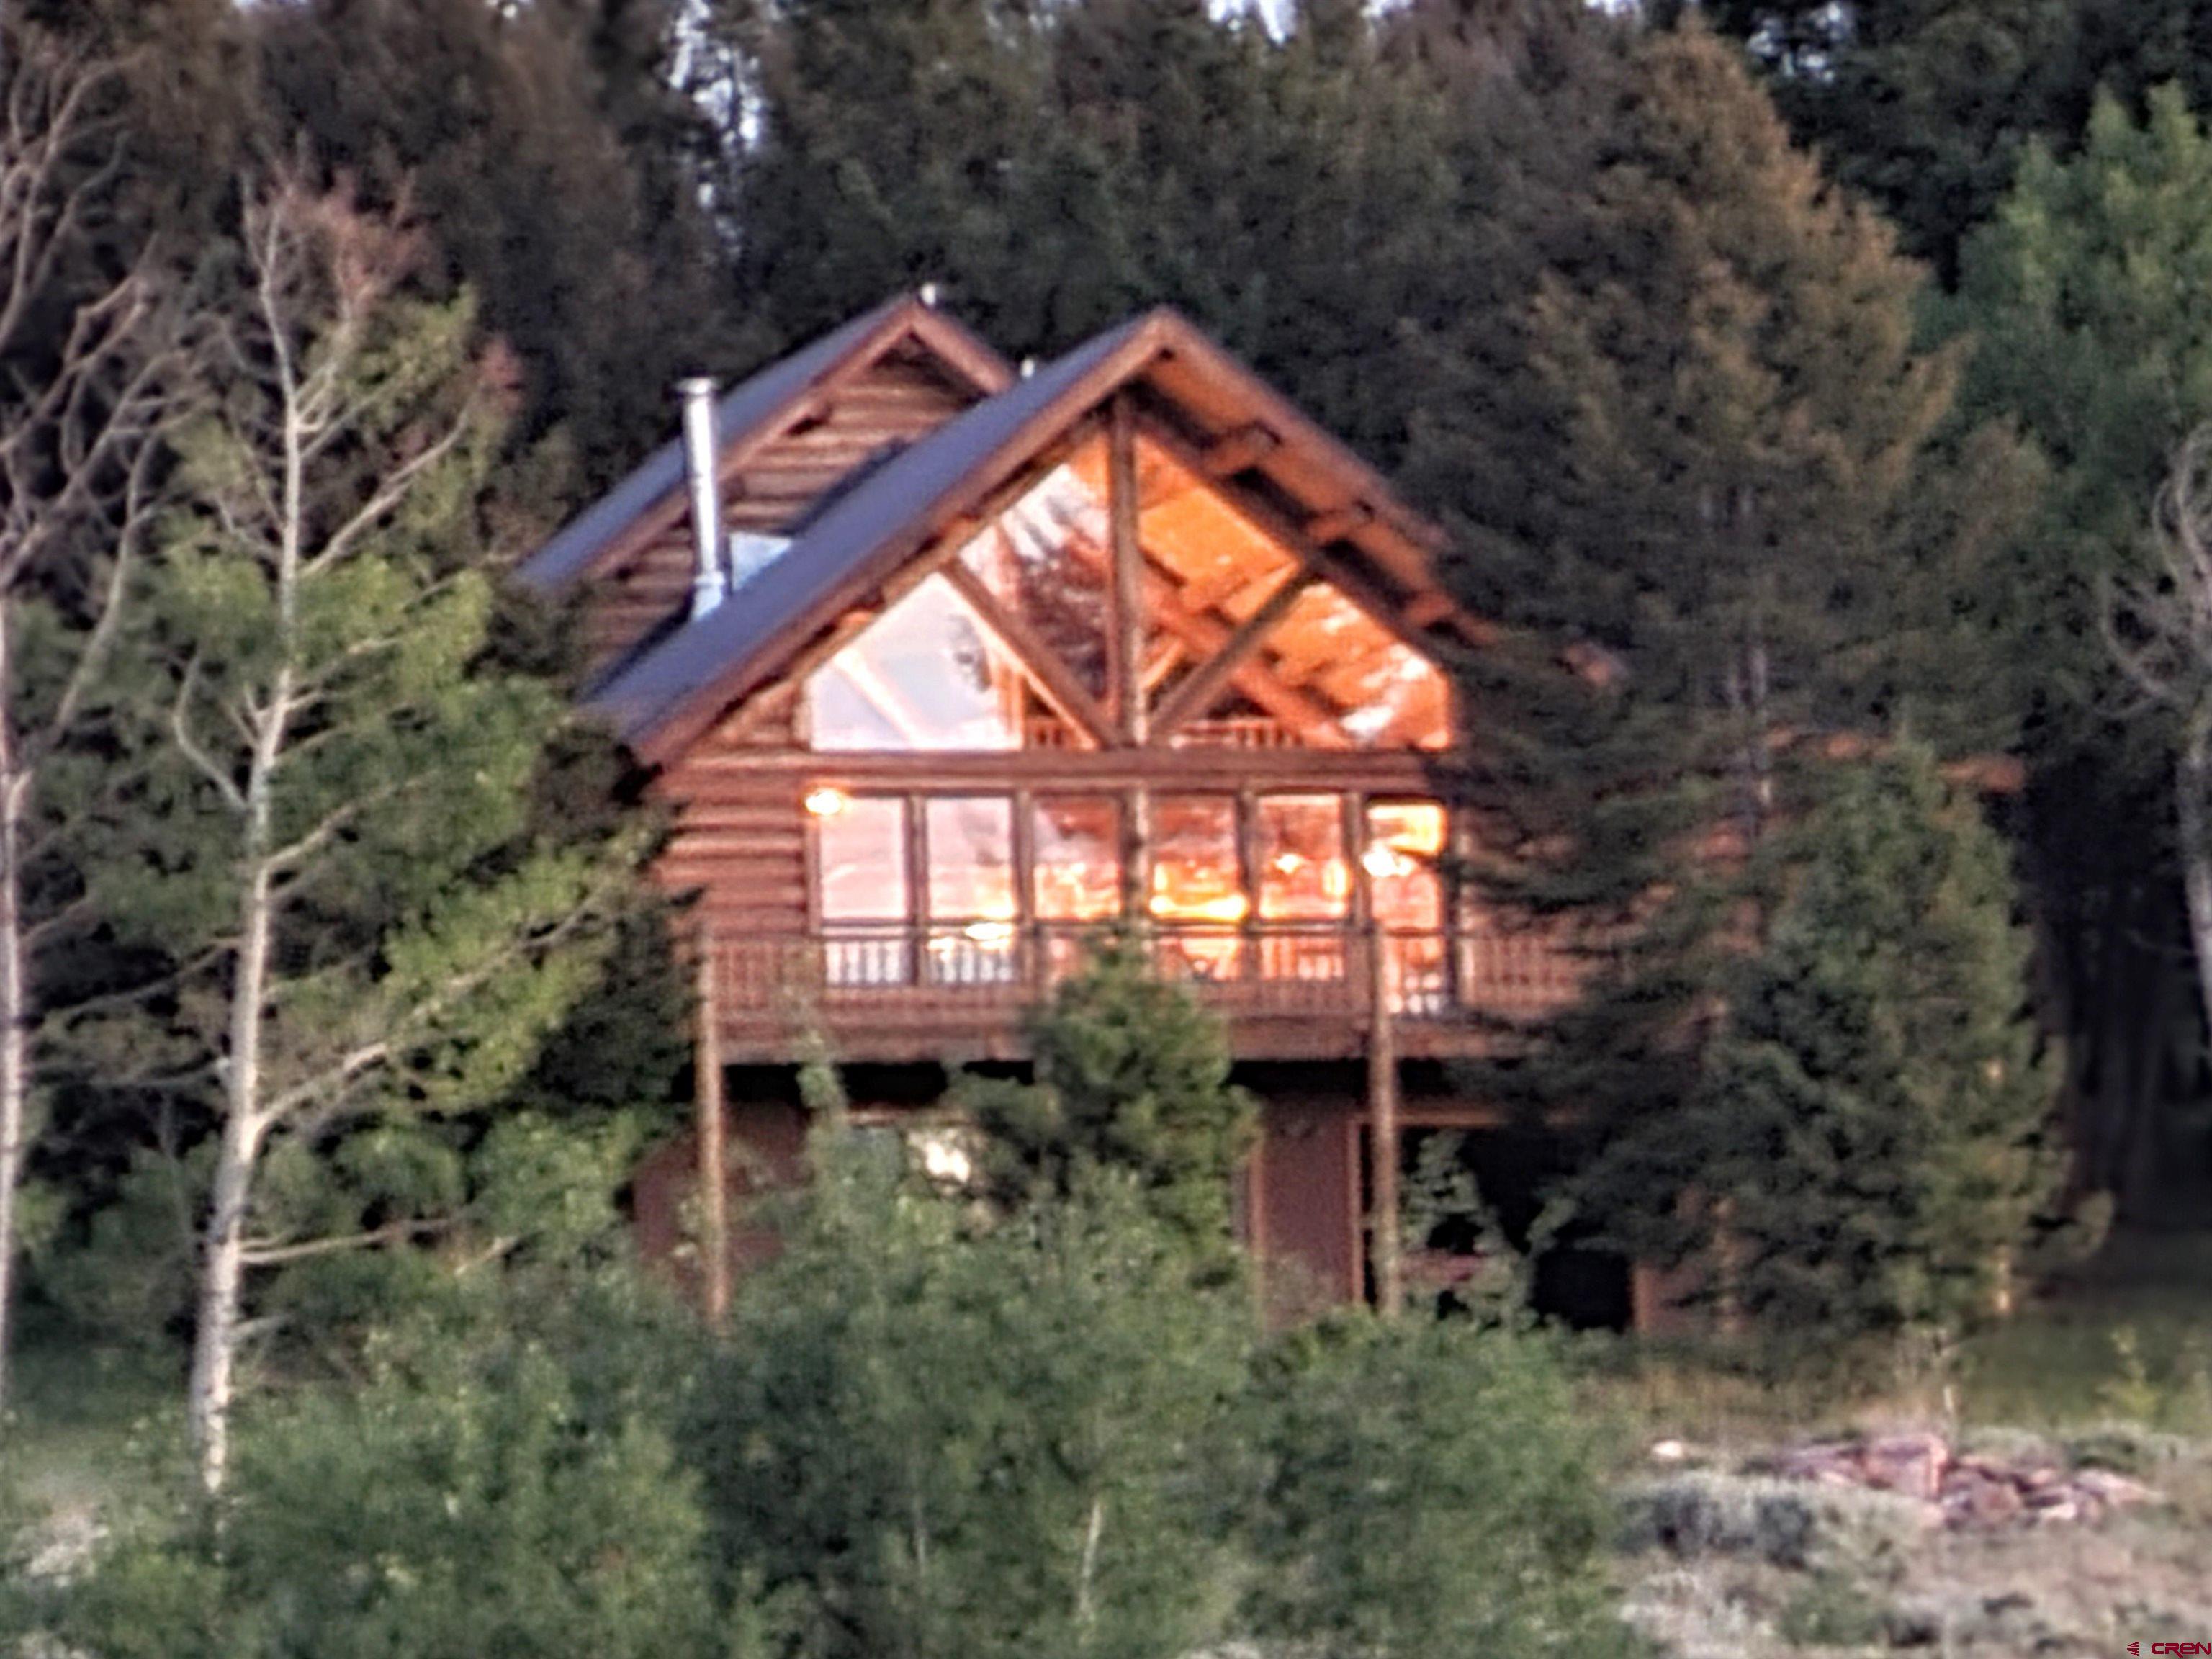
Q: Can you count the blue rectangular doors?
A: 0